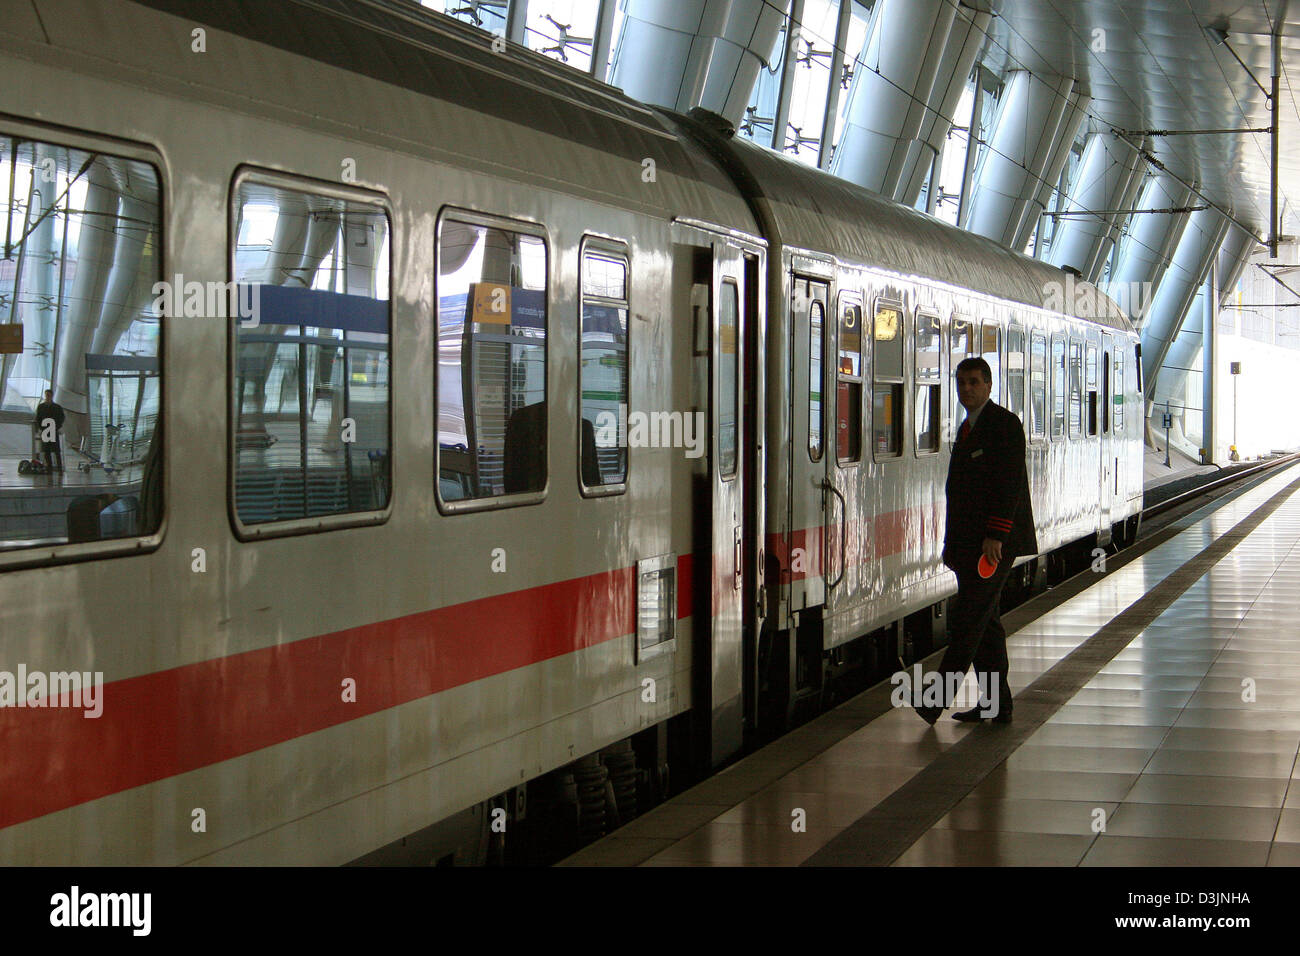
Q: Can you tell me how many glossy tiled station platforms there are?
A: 1